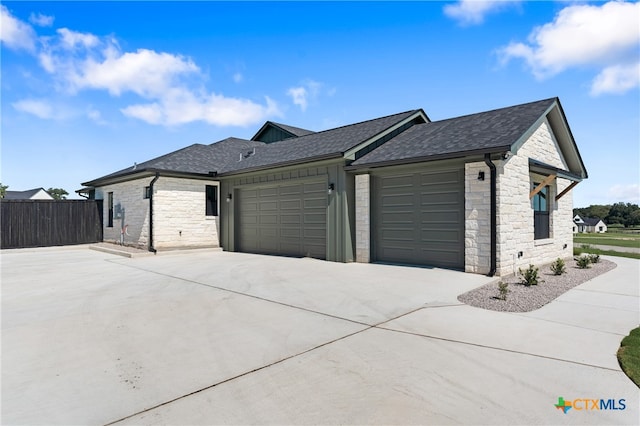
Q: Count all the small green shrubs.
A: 5